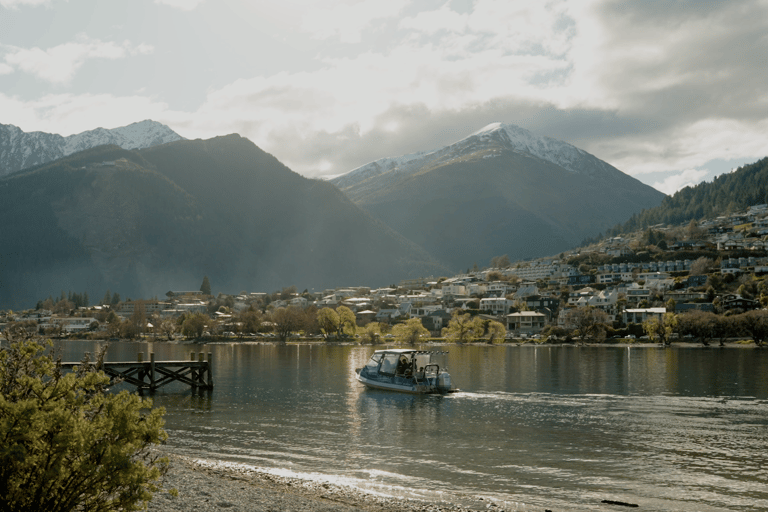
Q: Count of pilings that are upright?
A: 5